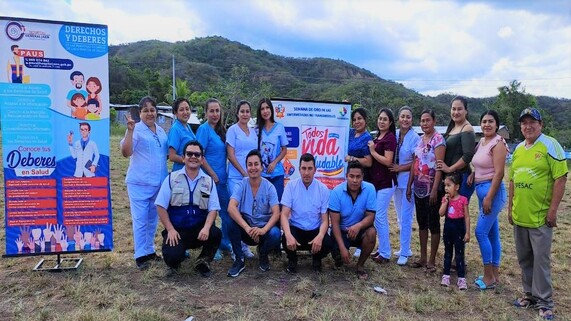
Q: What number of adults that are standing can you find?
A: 12